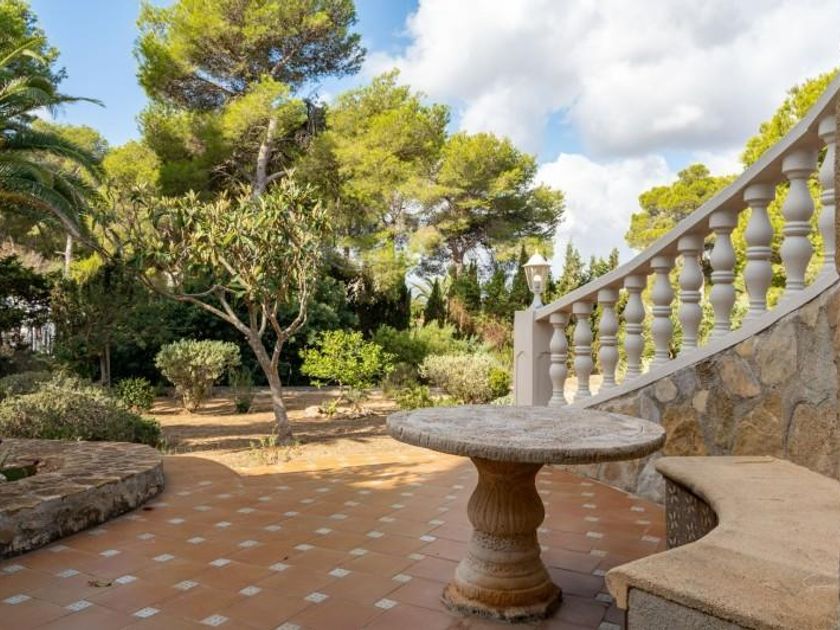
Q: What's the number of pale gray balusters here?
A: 10